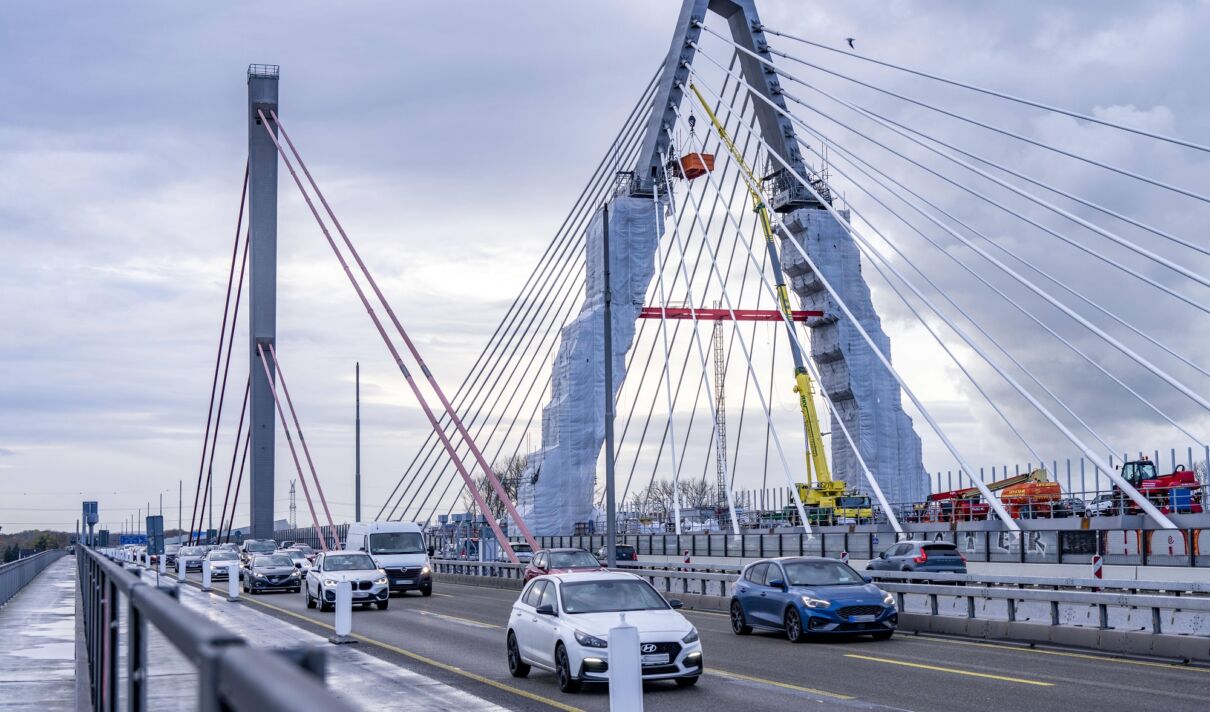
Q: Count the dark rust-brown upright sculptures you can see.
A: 0